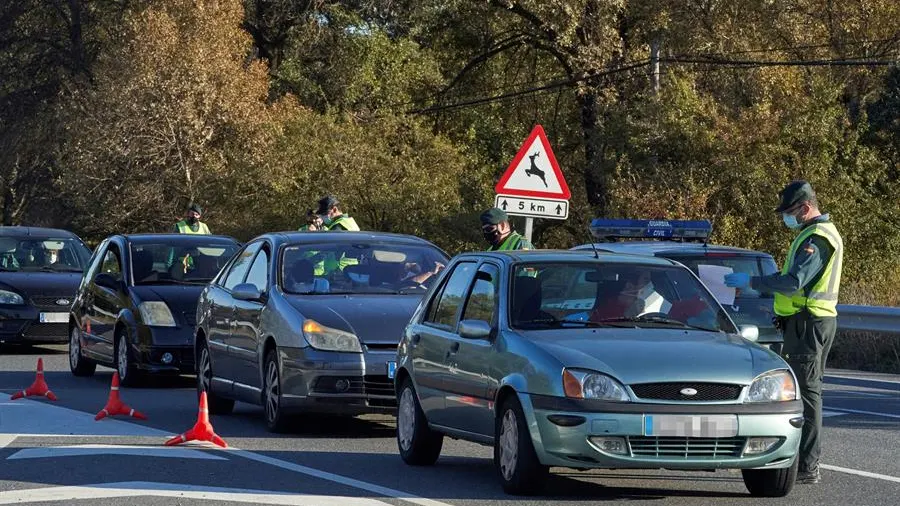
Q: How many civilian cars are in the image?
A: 4